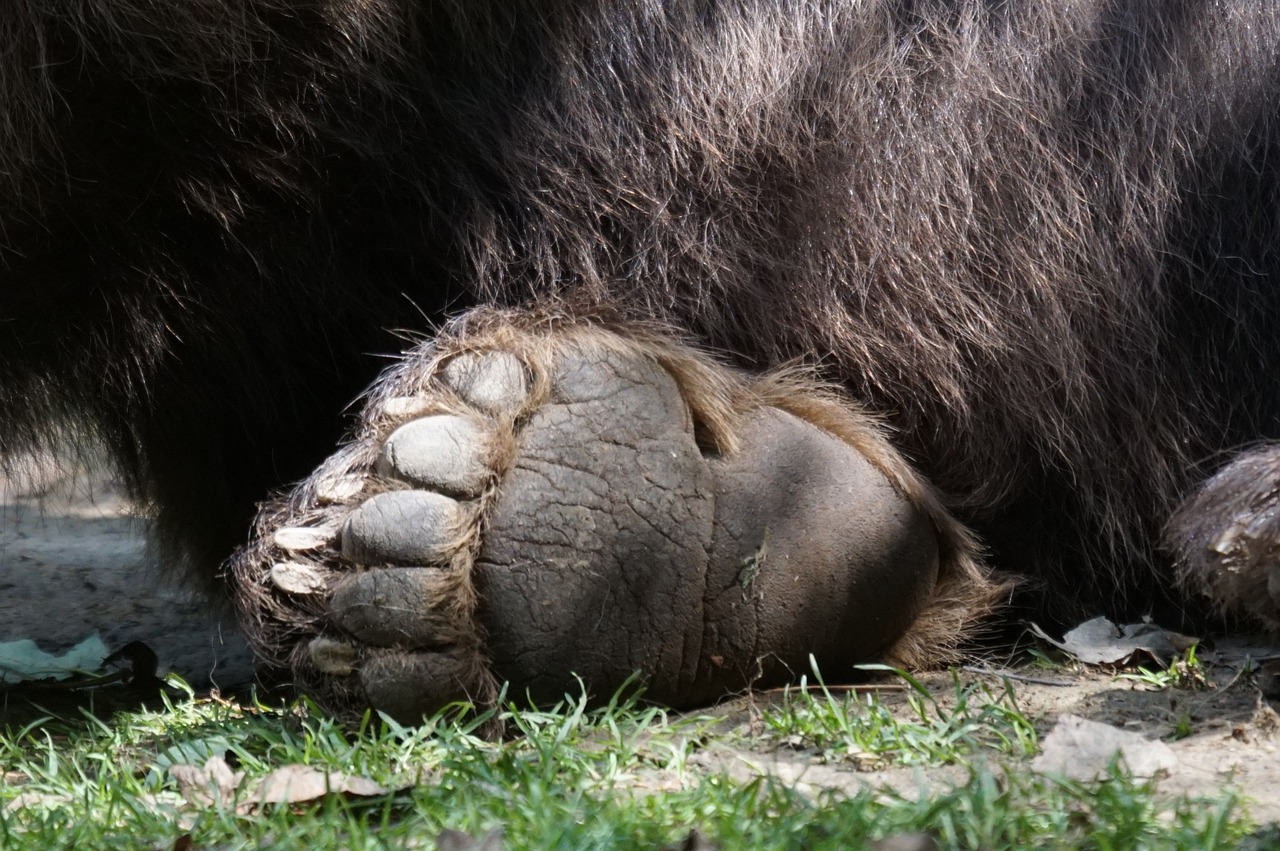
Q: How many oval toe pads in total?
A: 5